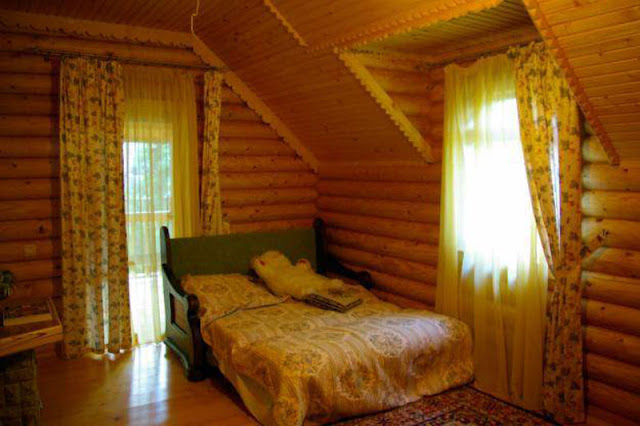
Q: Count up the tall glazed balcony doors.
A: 1